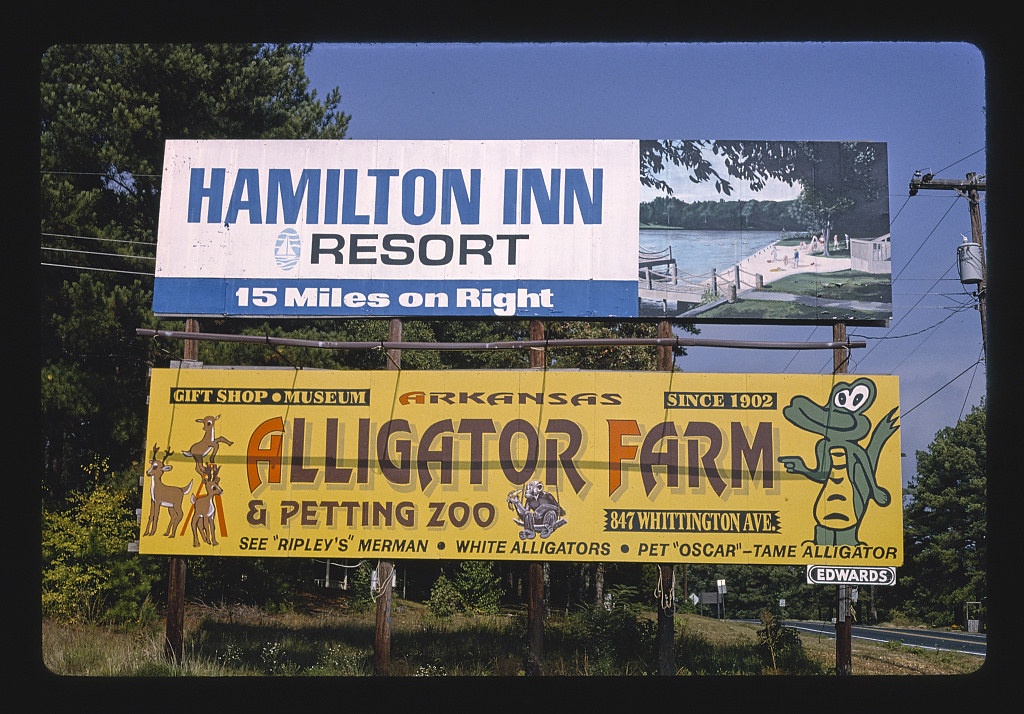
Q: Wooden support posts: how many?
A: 5